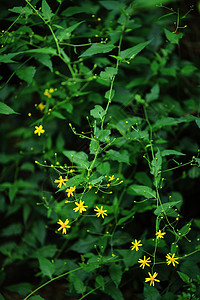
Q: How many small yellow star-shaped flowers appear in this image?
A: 12